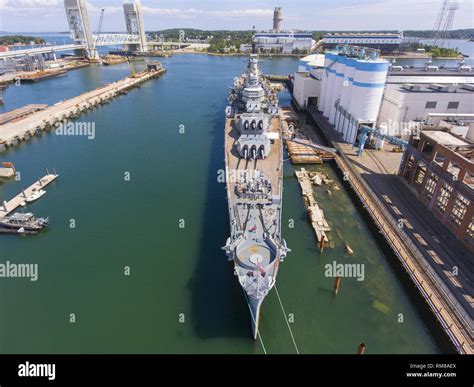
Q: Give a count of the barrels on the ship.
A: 6